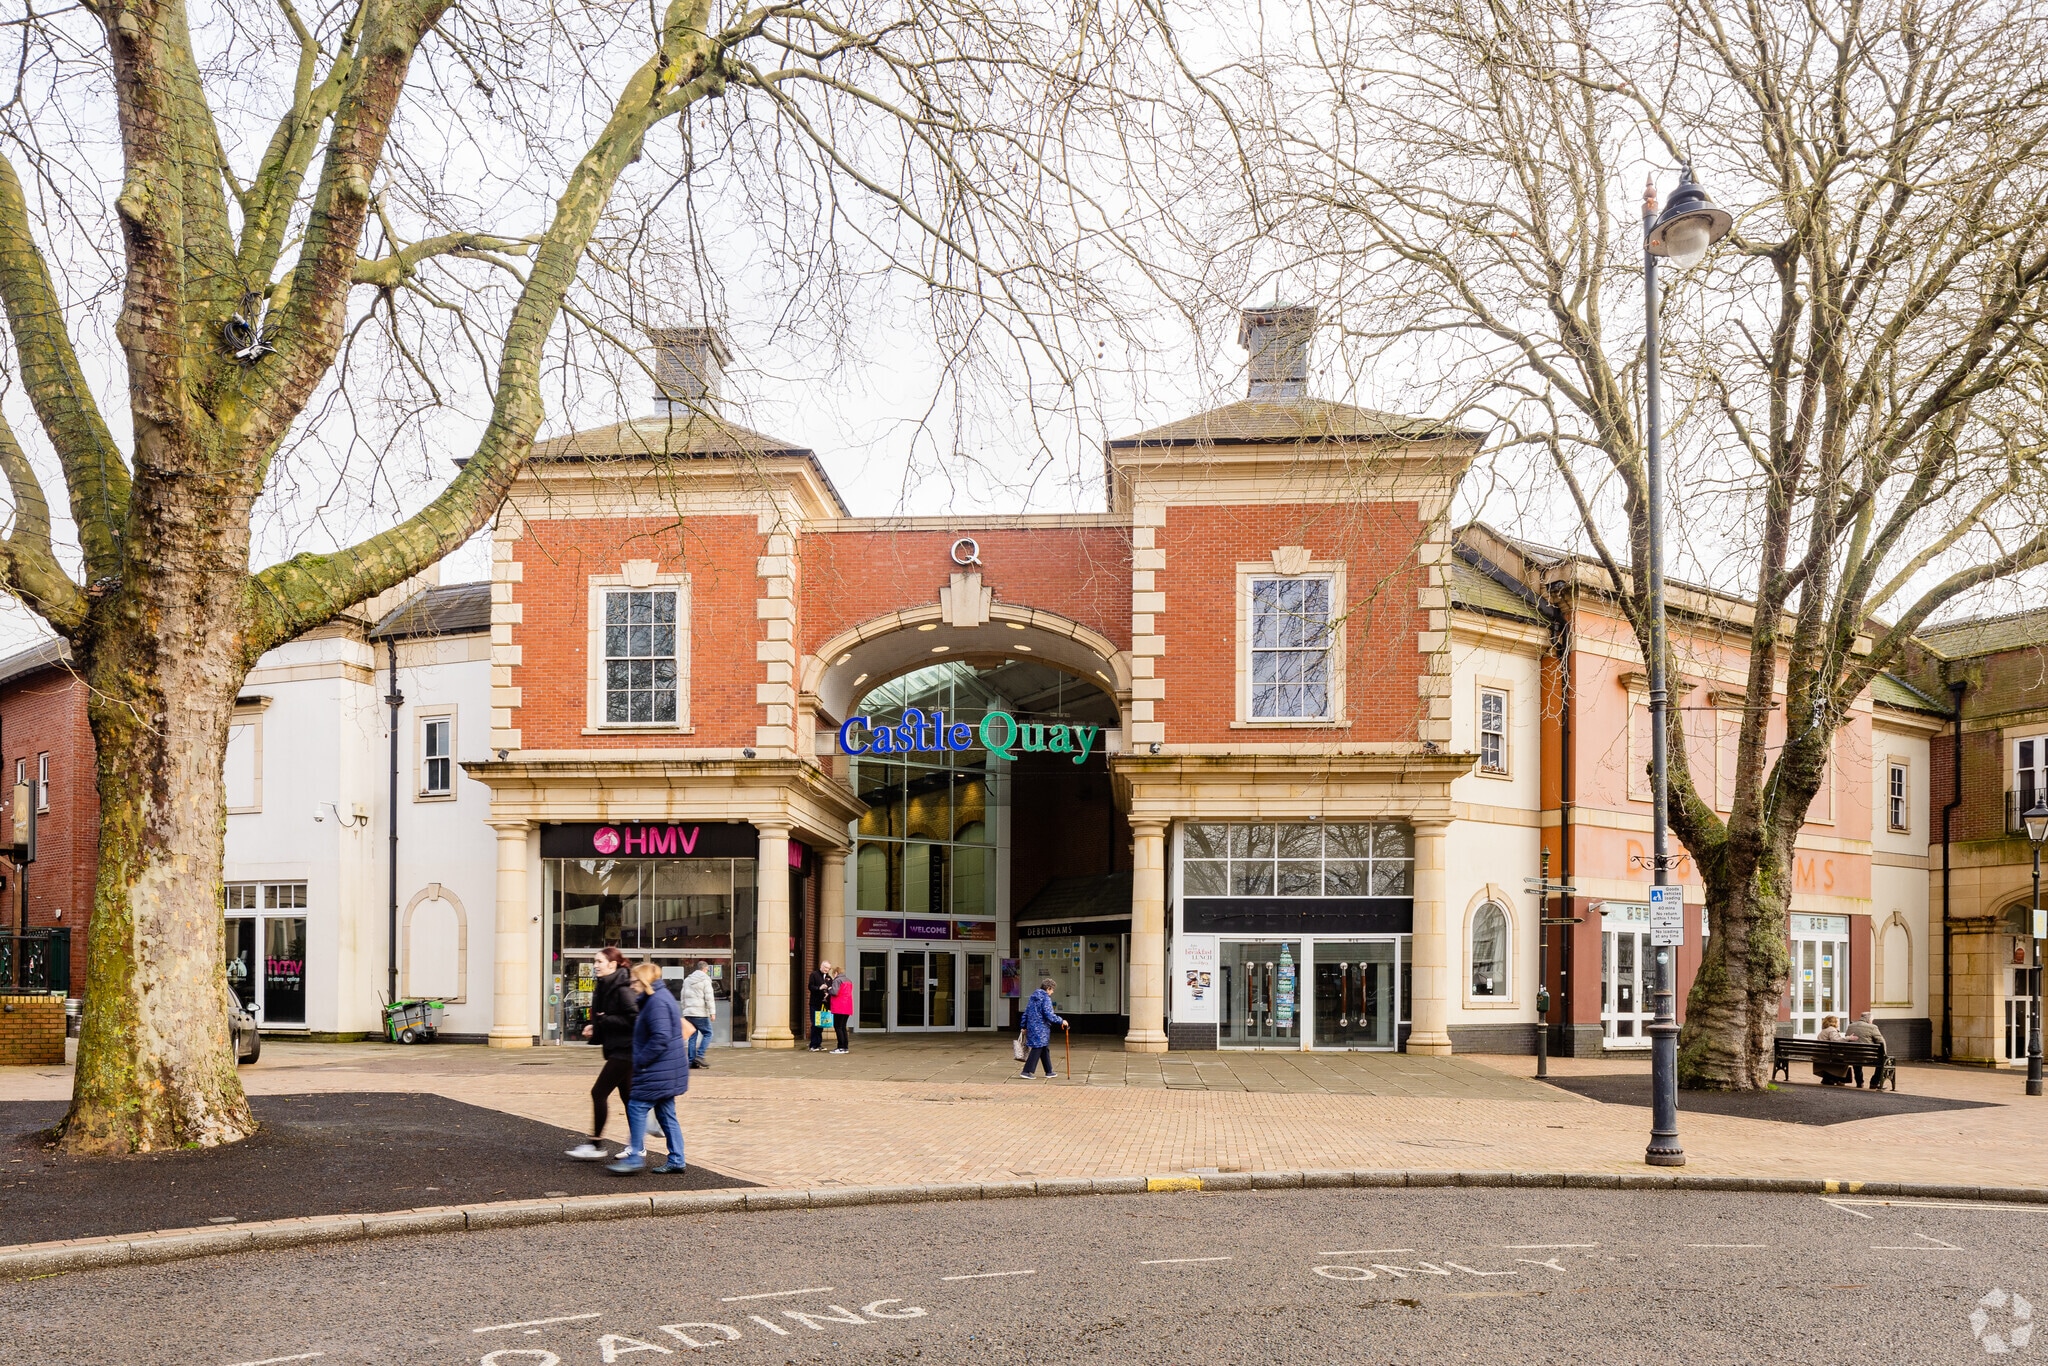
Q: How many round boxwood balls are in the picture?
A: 0